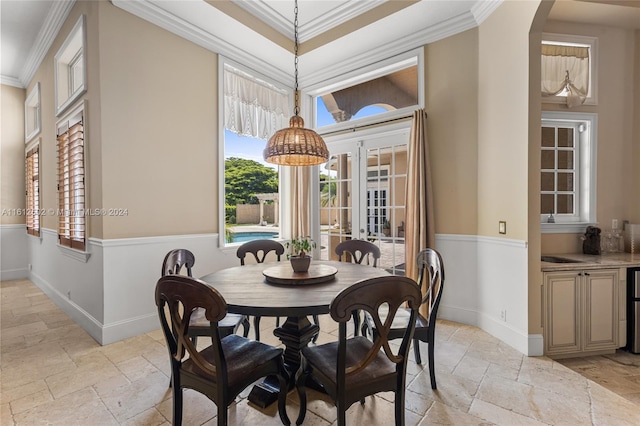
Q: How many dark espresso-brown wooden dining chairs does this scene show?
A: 6